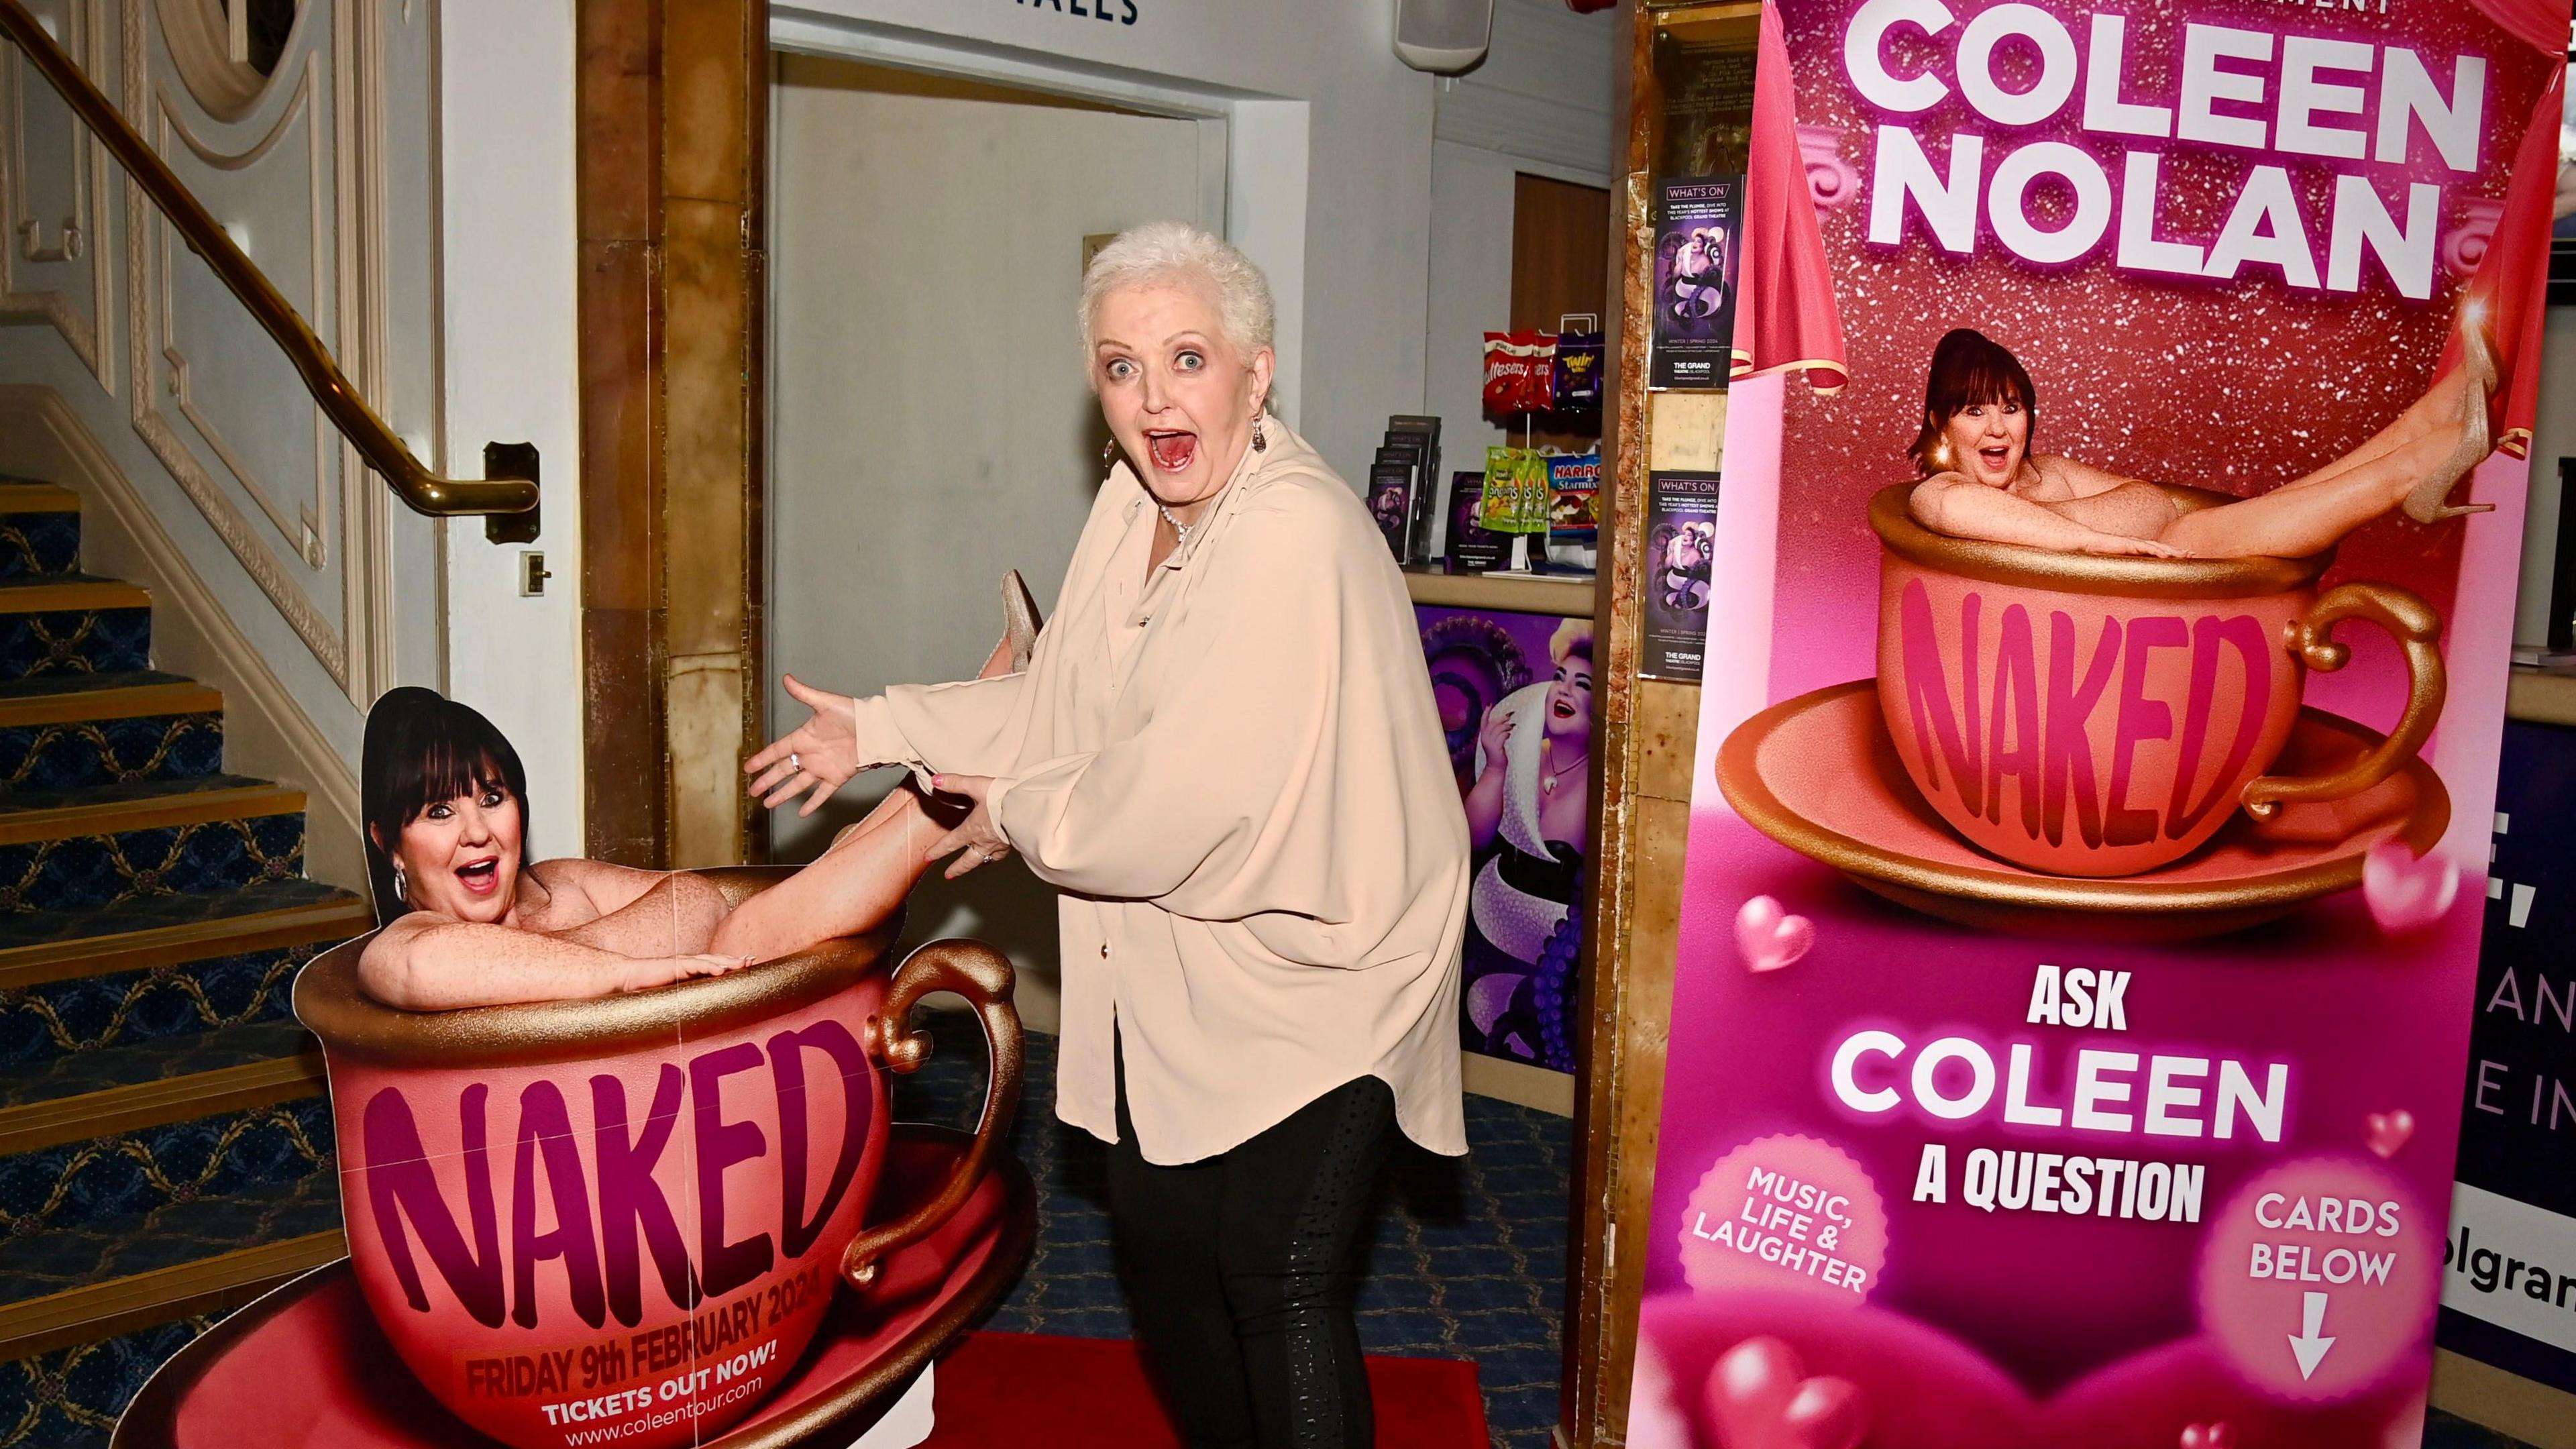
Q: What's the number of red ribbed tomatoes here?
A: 0